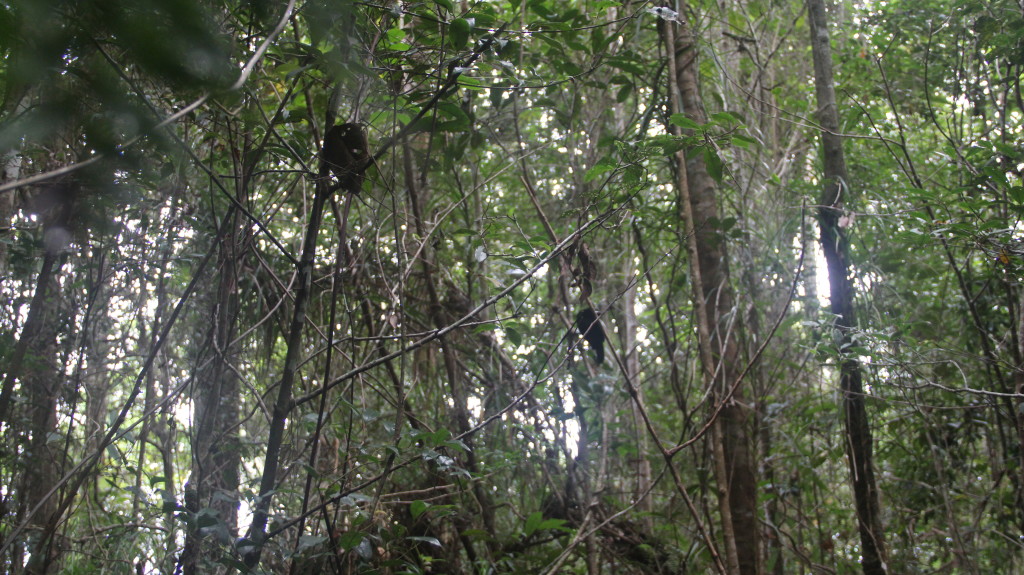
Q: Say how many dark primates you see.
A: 2